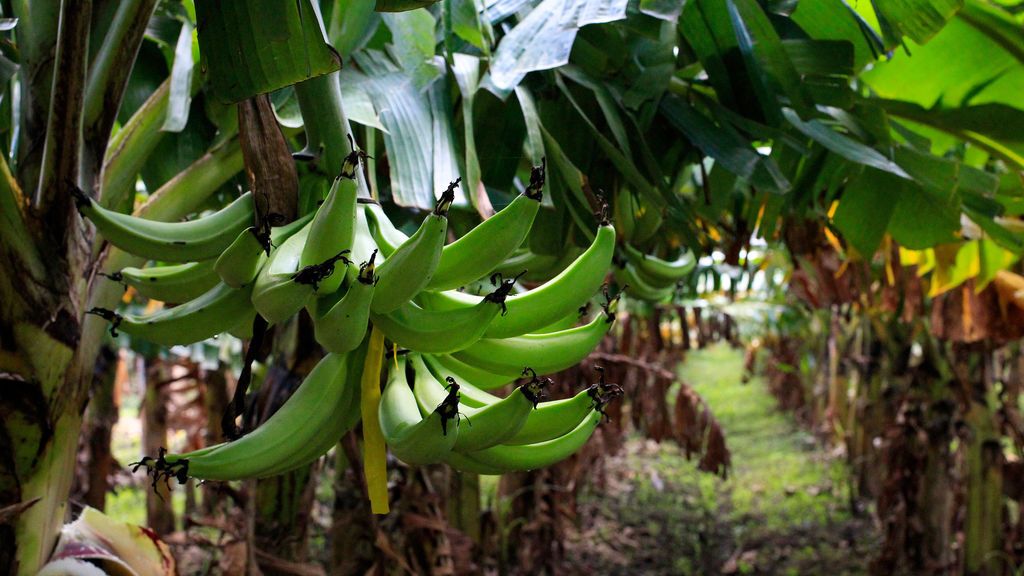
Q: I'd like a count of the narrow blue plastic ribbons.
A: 0